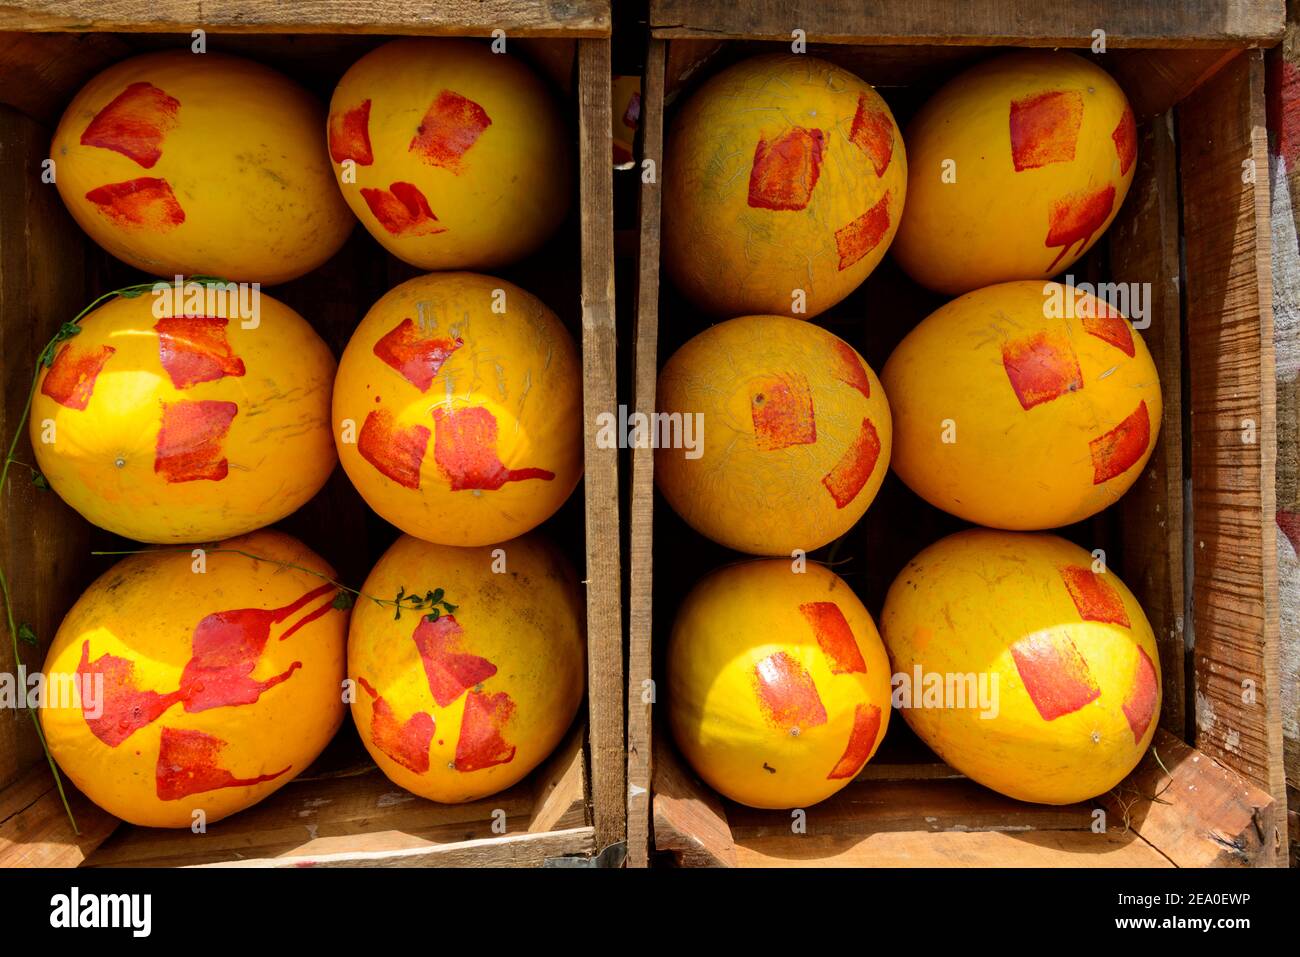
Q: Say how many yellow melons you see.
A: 12